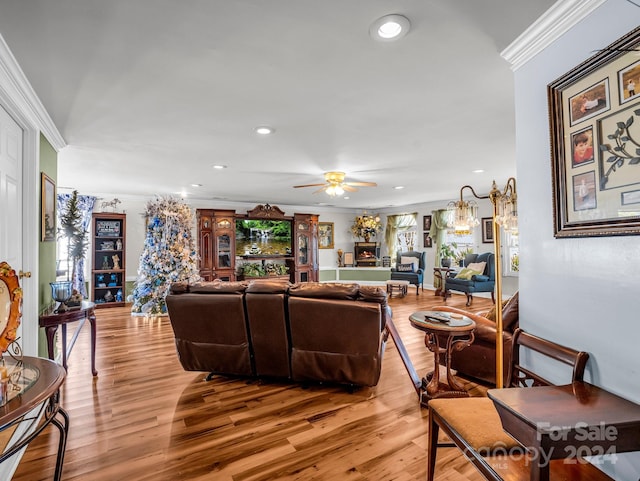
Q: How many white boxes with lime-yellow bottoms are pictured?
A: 0